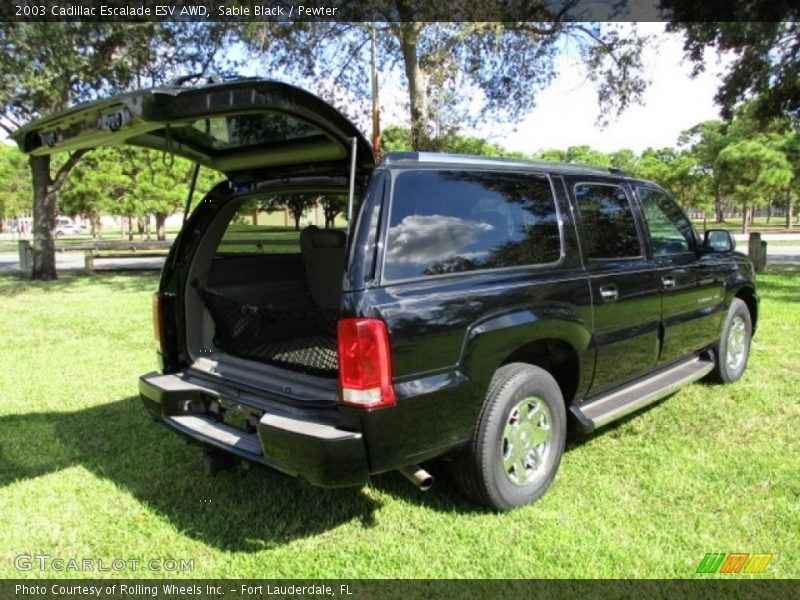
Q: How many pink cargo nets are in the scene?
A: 0